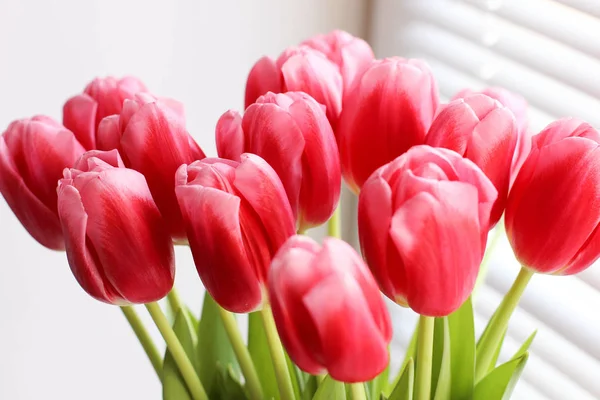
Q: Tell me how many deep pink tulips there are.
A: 14